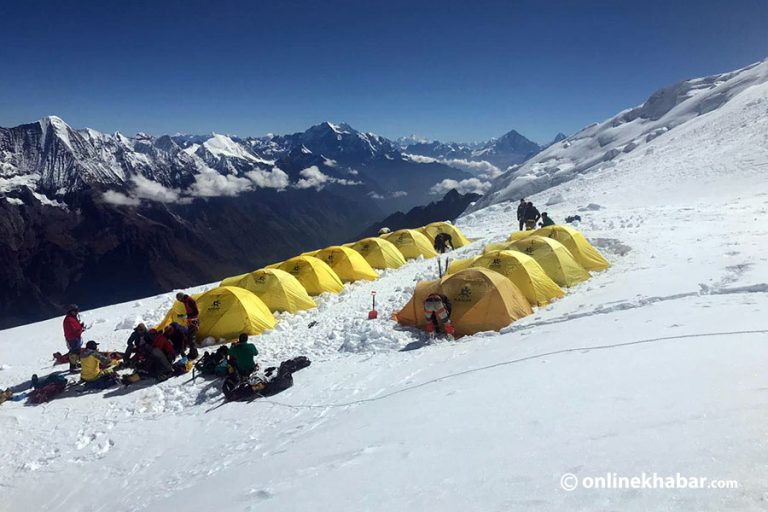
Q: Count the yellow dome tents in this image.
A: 11